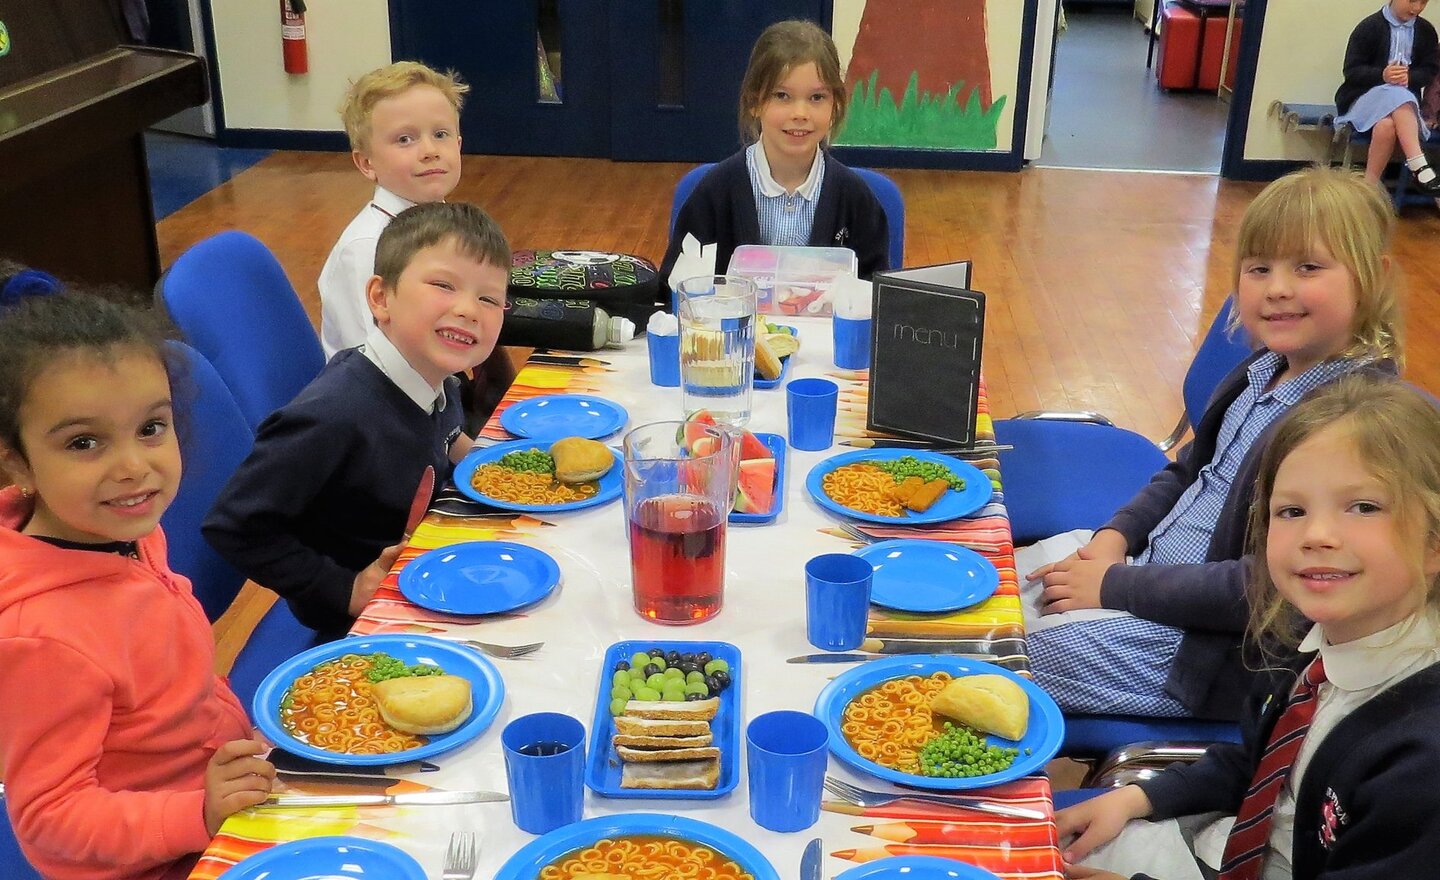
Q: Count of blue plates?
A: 10